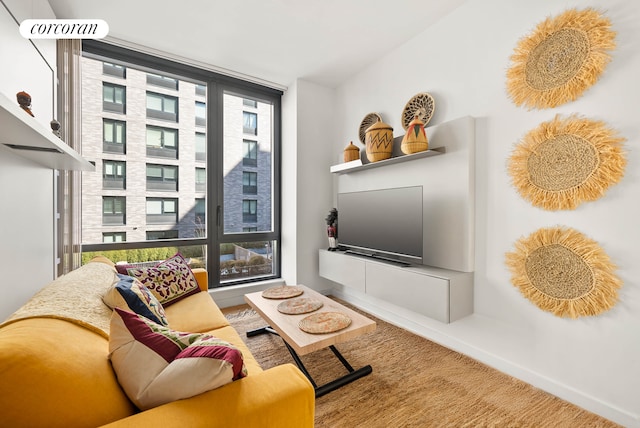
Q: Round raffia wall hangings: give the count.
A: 3